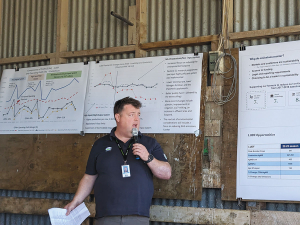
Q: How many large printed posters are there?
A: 3